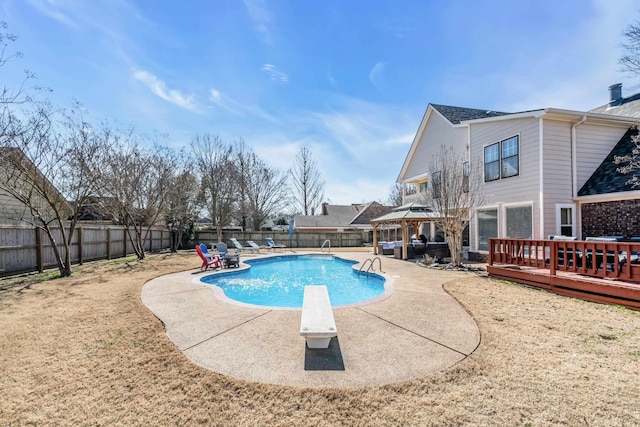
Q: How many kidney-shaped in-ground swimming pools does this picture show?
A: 1